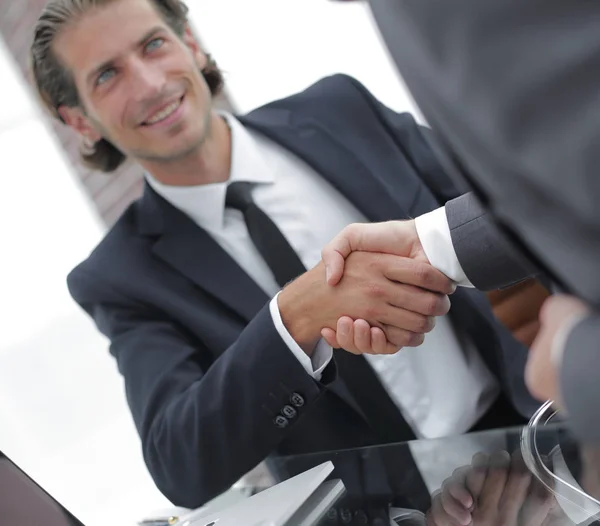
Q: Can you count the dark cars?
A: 0